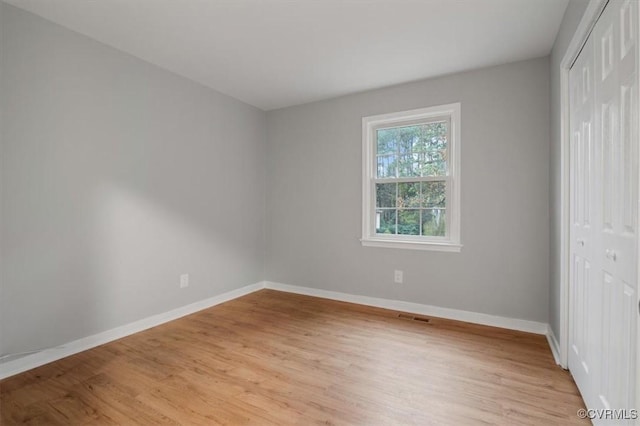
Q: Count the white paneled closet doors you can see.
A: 2